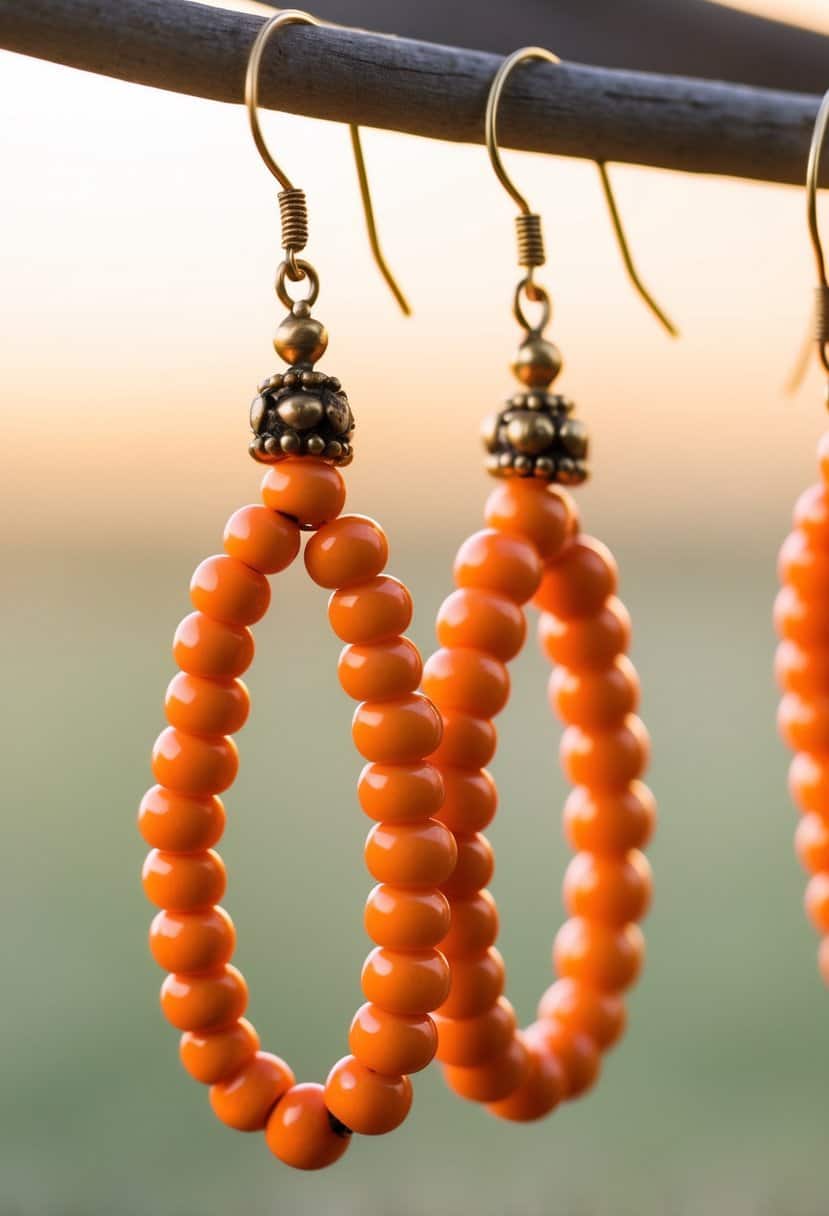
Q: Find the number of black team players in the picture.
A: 0